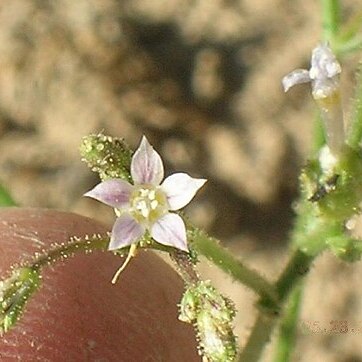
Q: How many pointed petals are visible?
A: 5